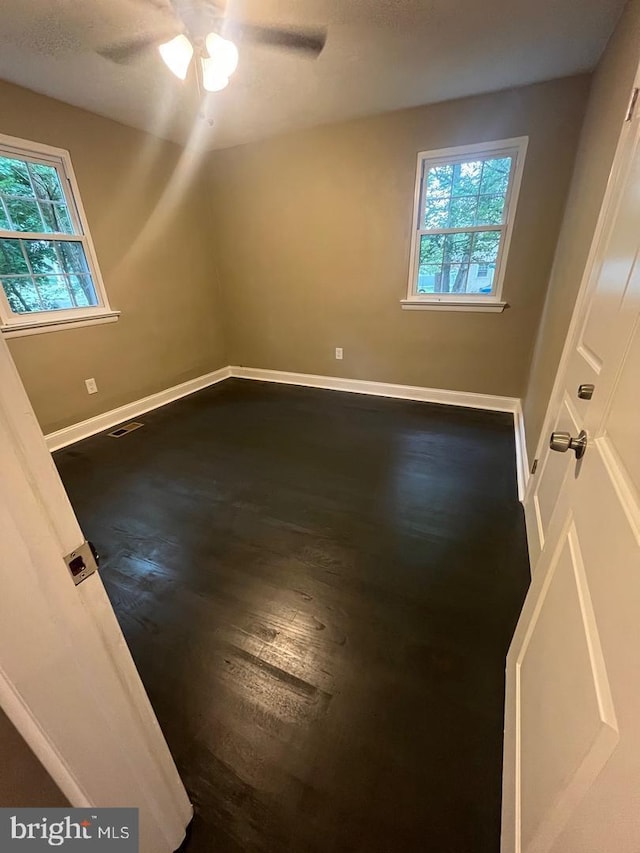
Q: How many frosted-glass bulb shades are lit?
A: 3